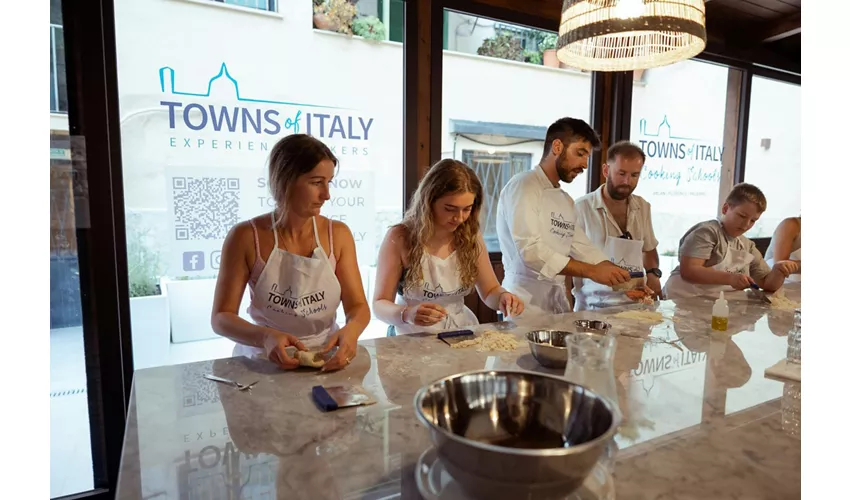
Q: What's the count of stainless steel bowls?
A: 3